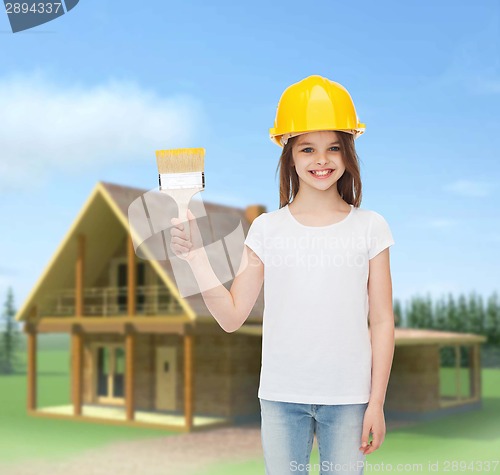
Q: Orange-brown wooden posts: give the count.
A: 6